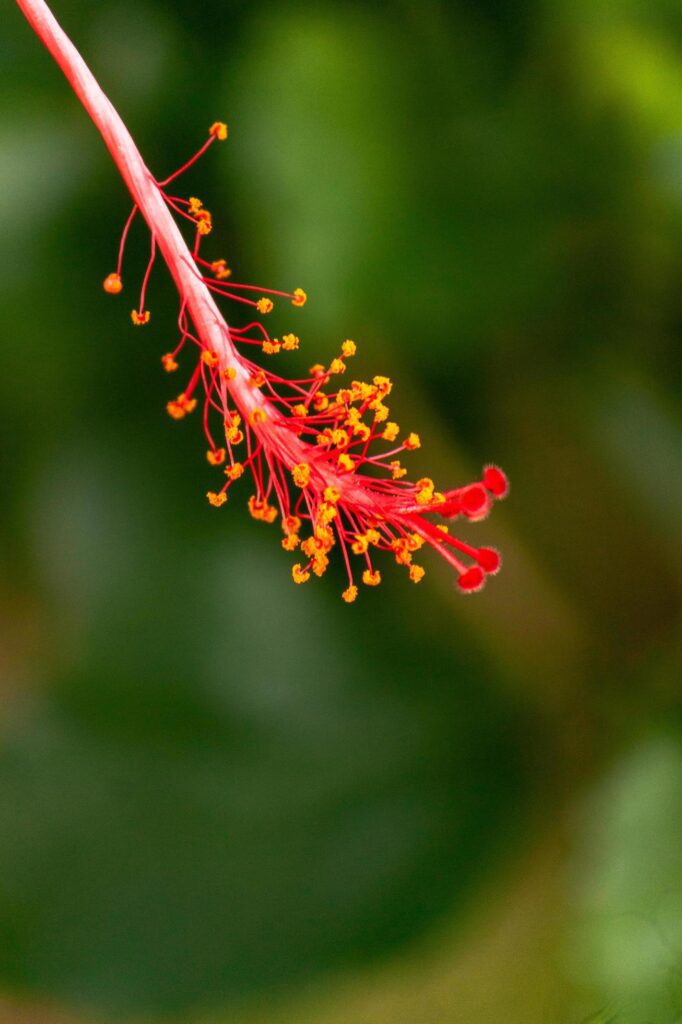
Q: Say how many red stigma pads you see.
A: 5